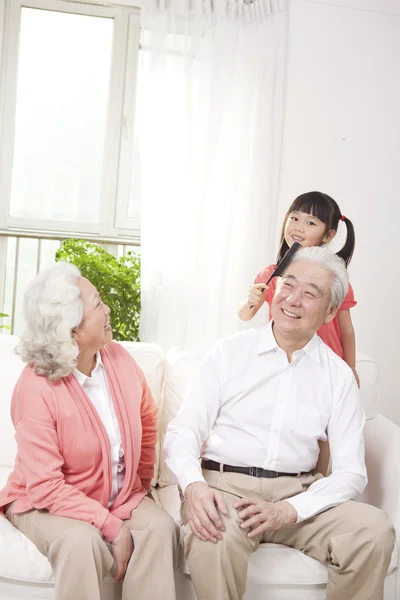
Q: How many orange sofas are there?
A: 0